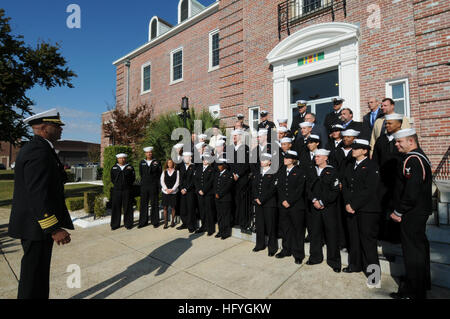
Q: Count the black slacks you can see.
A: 11